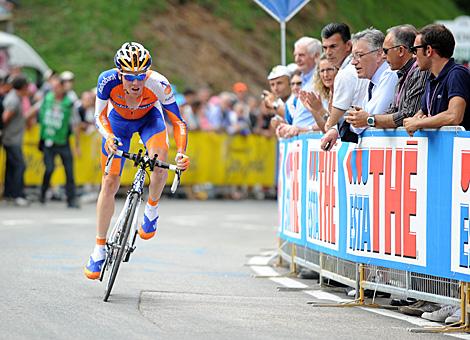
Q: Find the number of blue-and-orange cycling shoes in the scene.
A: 2